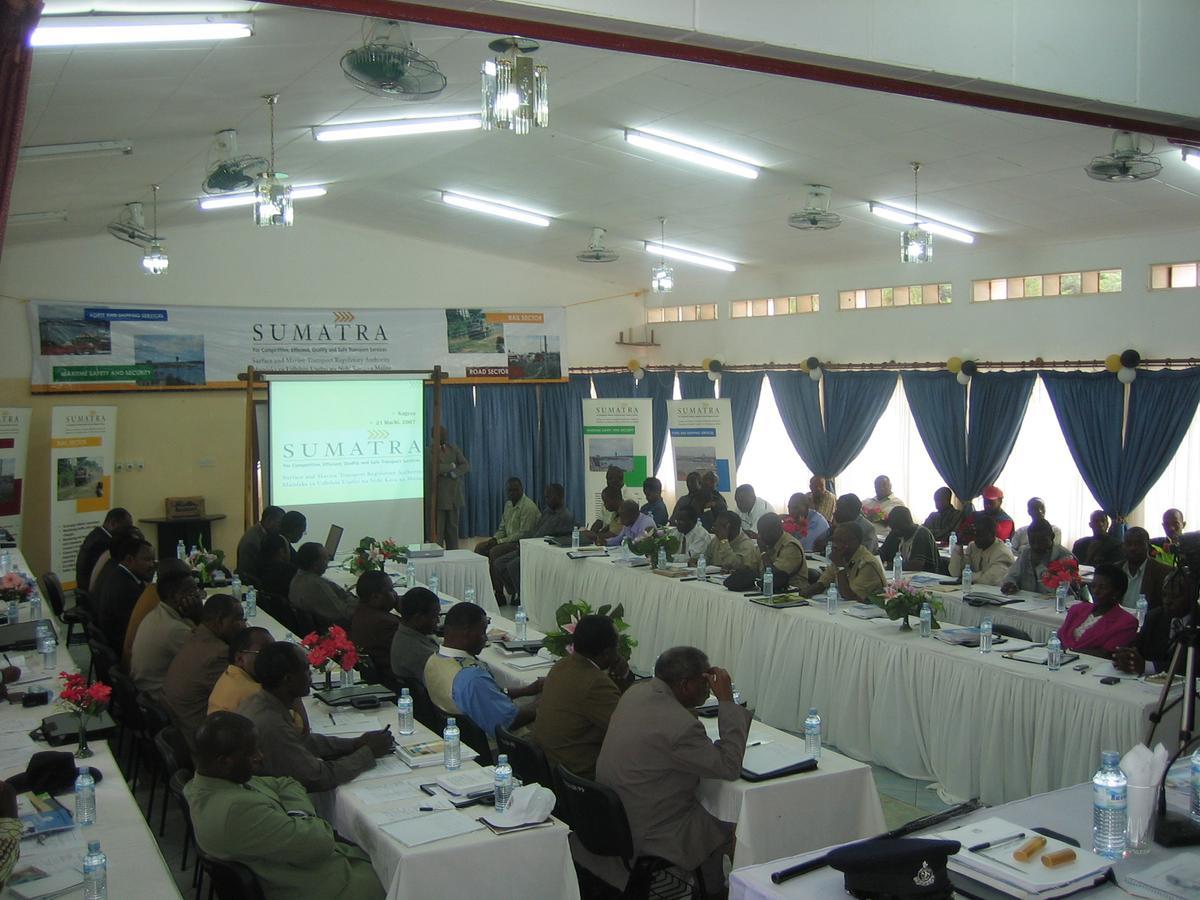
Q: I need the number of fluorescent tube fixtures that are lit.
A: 8